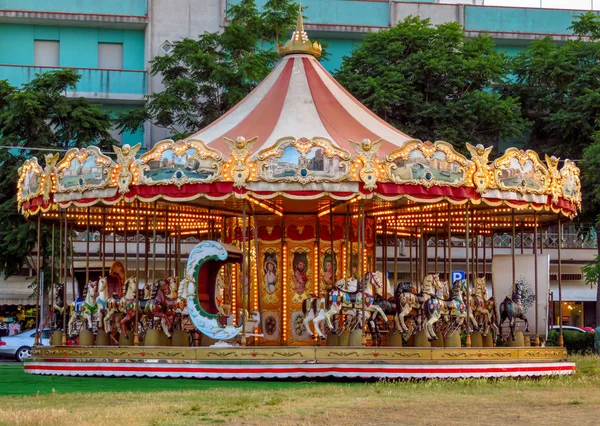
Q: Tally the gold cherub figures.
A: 6